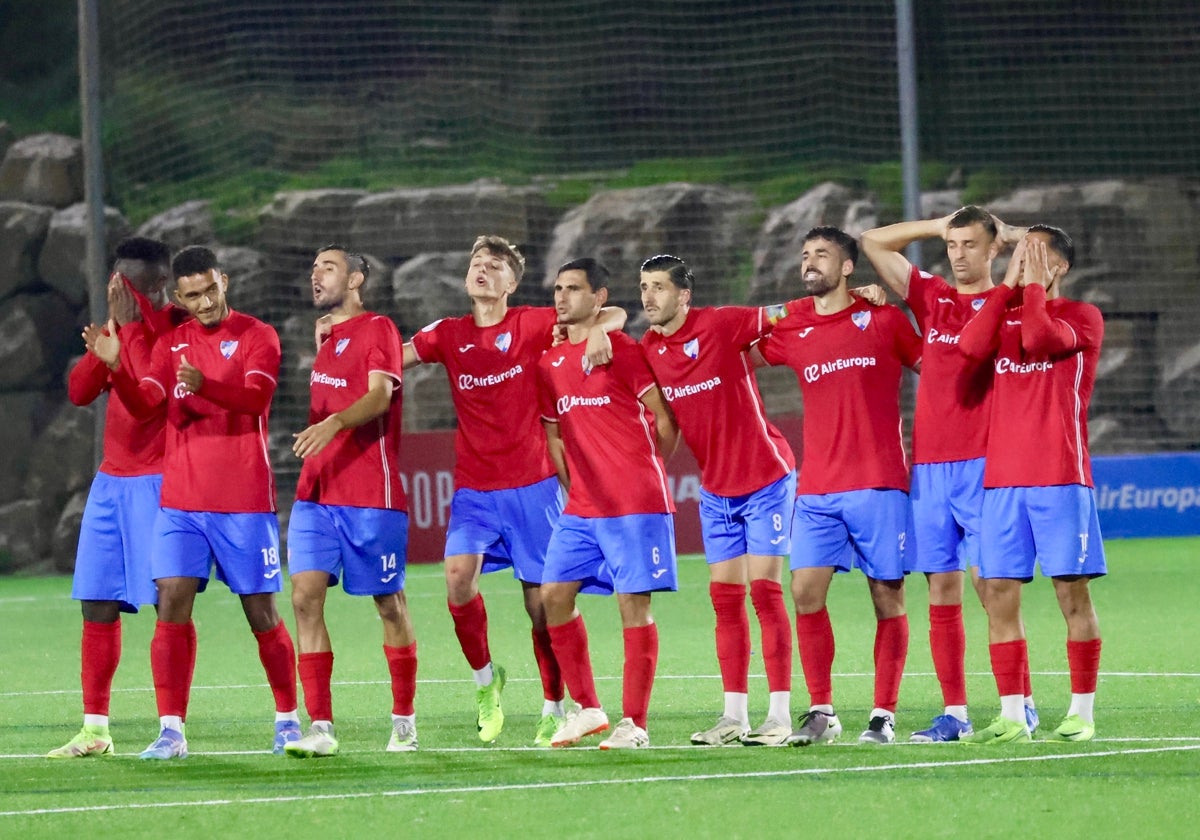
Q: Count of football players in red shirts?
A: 9